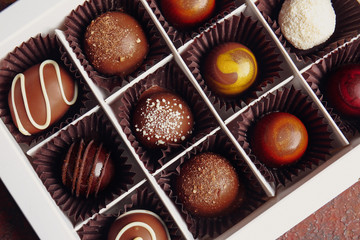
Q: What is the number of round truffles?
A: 10